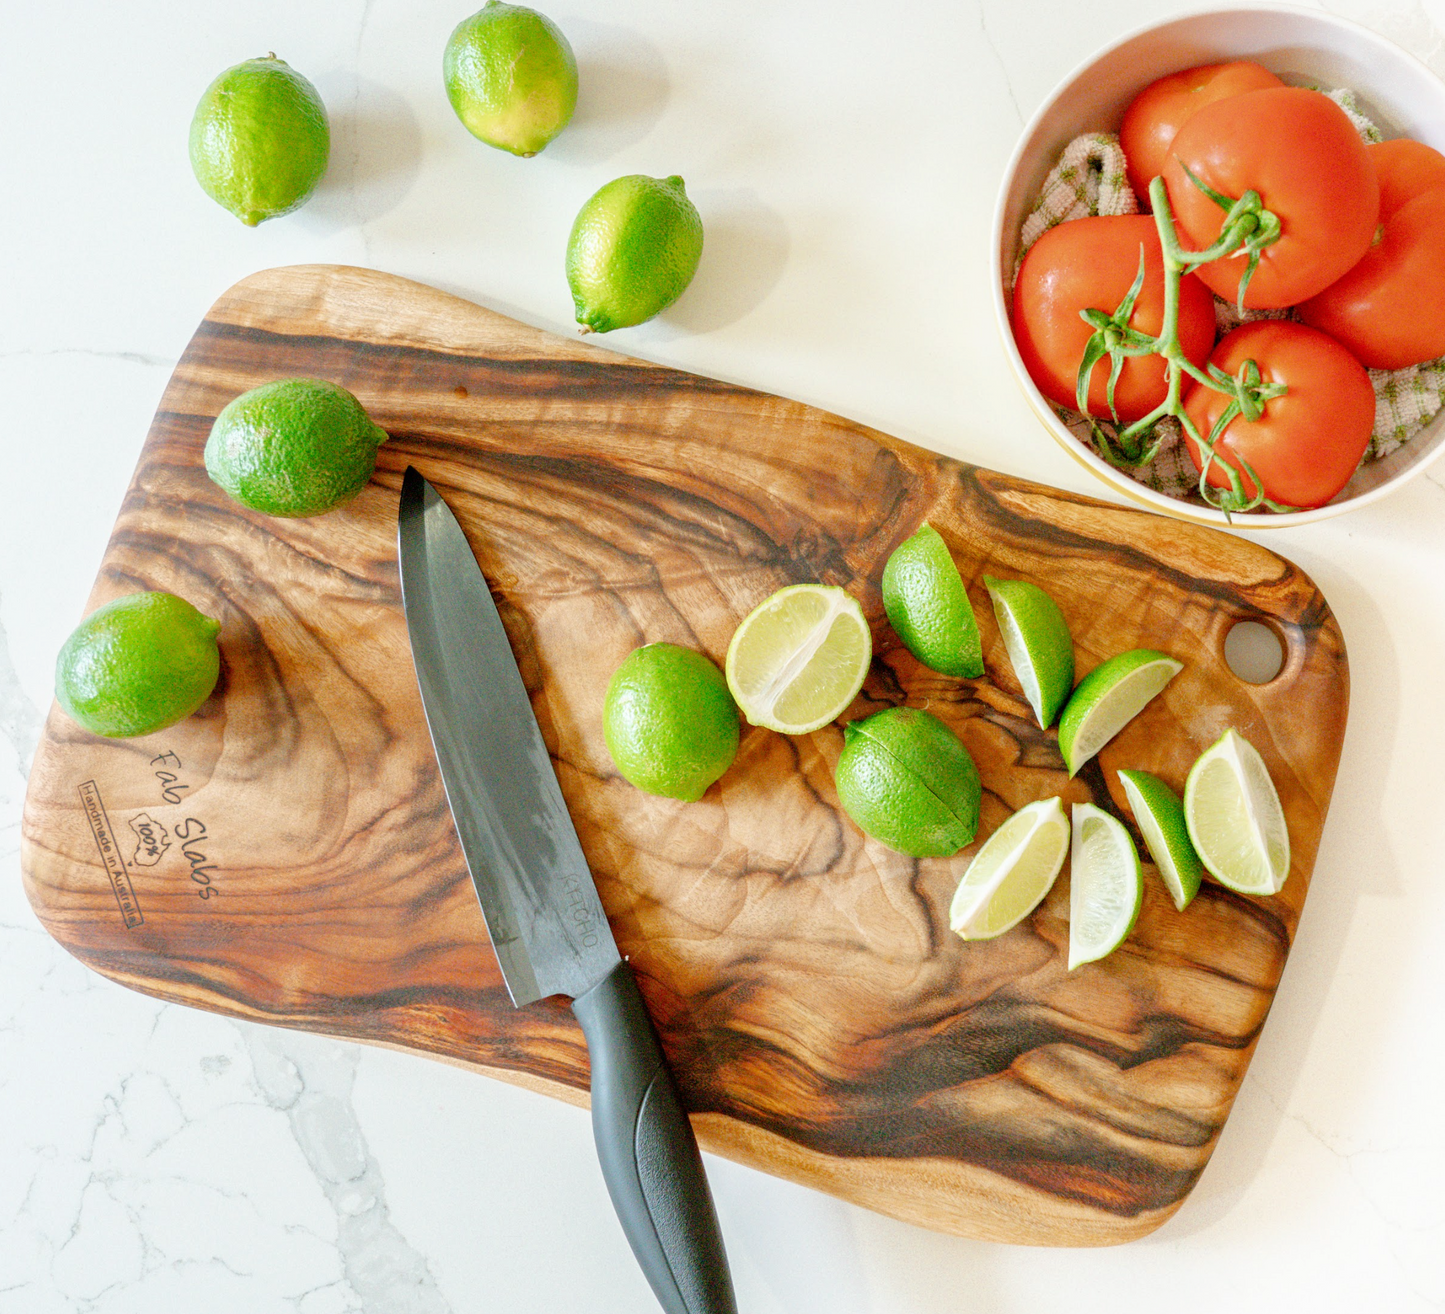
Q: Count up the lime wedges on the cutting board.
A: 7